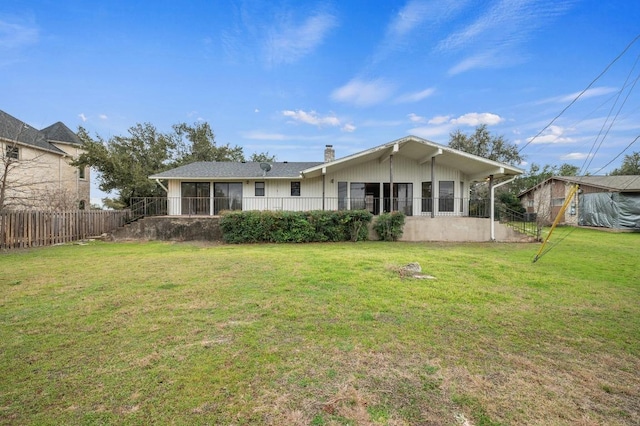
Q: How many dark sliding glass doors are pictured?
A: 4